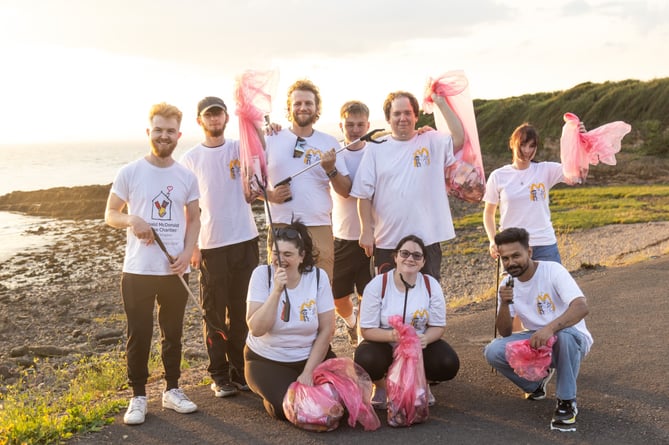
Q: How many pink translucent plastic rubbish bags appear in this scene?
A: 6